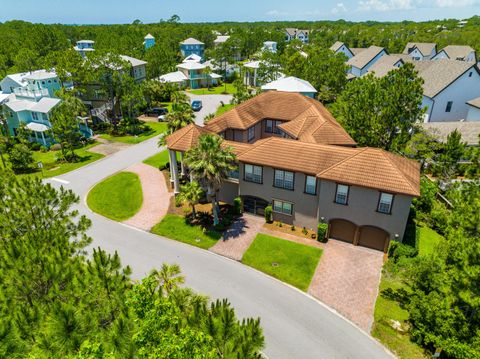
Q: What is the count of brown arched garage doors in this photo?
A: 2